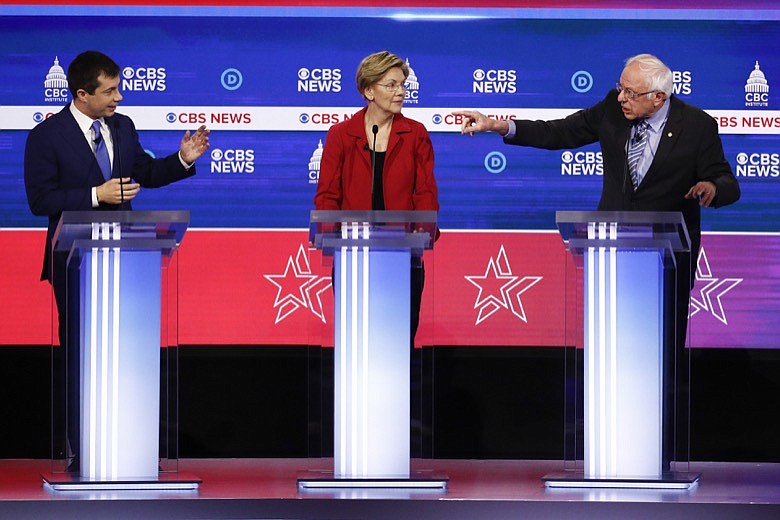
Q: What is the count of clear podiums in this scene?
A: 3